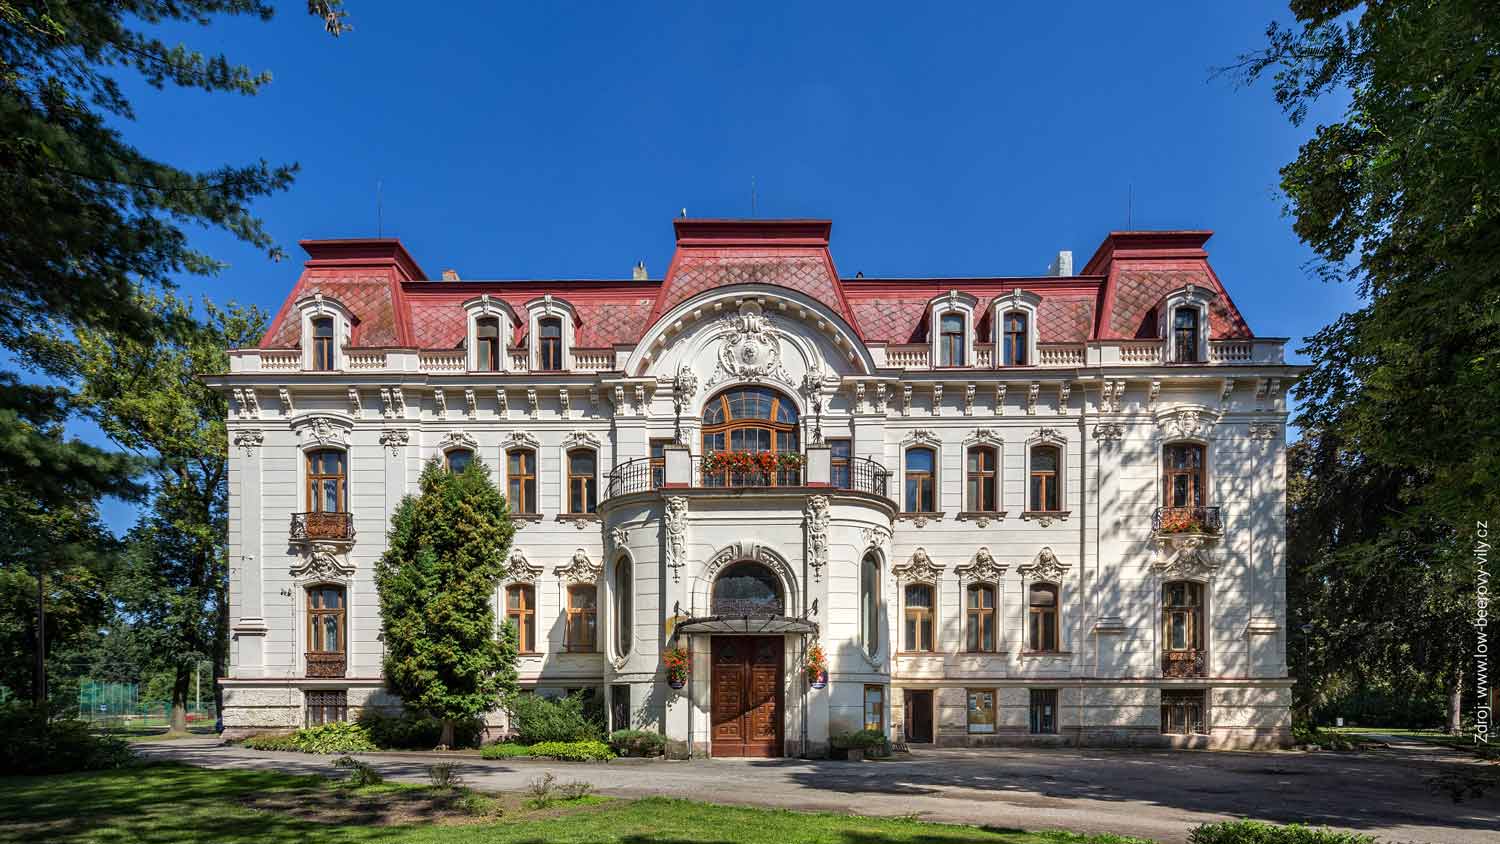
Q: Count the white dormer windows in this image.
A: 6